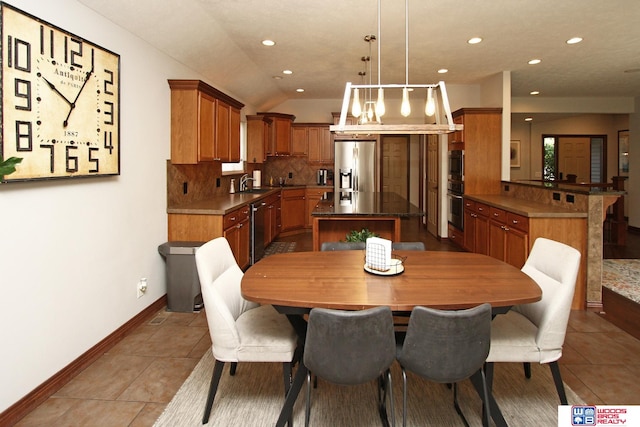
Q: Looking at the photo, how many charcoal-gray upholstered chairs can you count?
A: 4